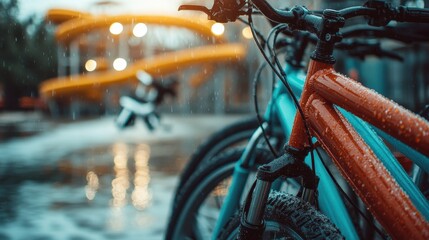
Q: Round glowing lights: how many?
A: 6